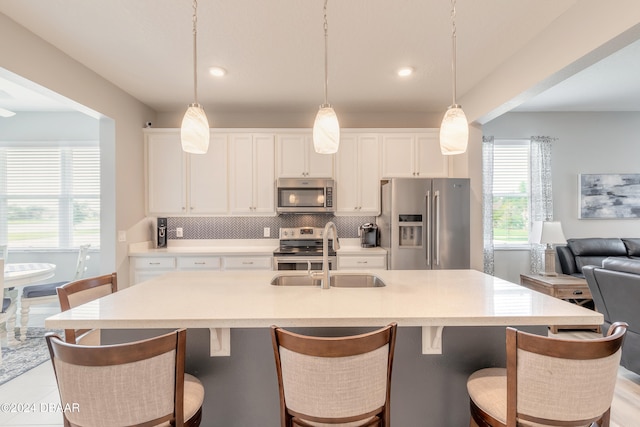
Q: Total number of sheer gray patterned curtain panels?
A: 2